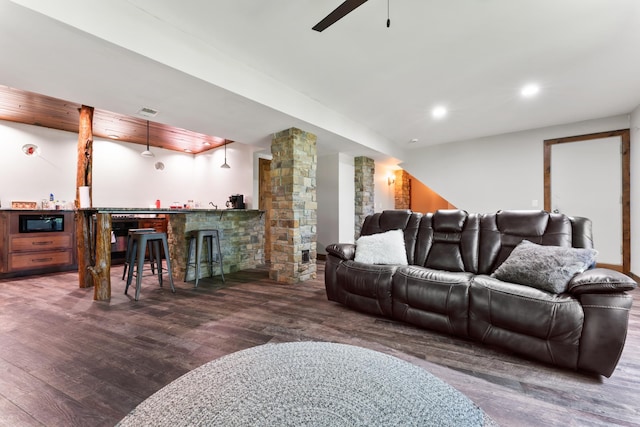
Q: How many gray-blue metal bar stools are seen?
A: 3